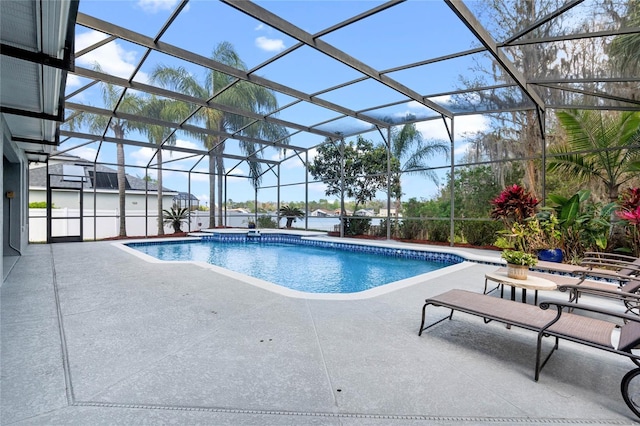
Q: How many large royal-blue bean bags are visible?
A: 0